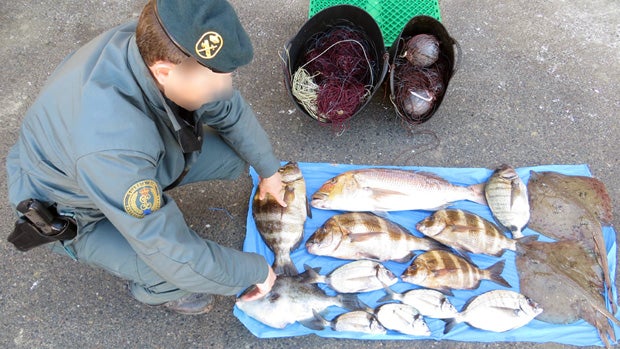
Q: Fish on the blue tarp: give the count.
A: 14